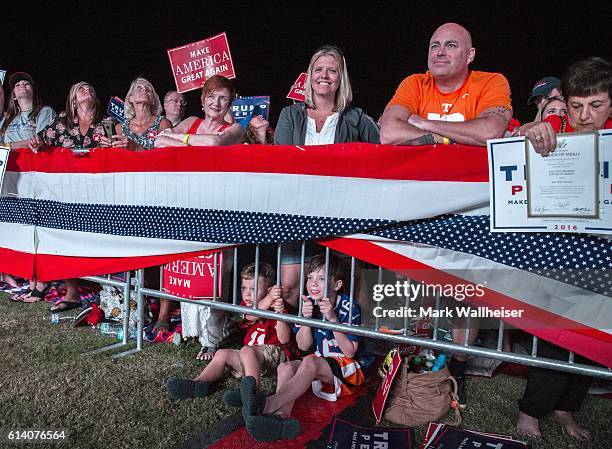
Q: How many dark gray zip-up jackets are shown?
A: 1